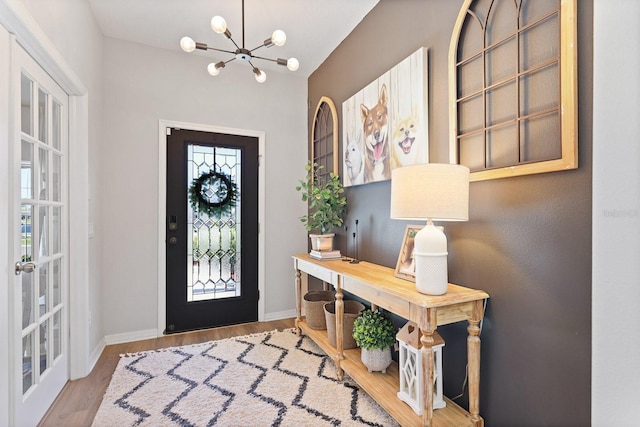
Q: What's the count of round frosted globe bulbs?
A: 6